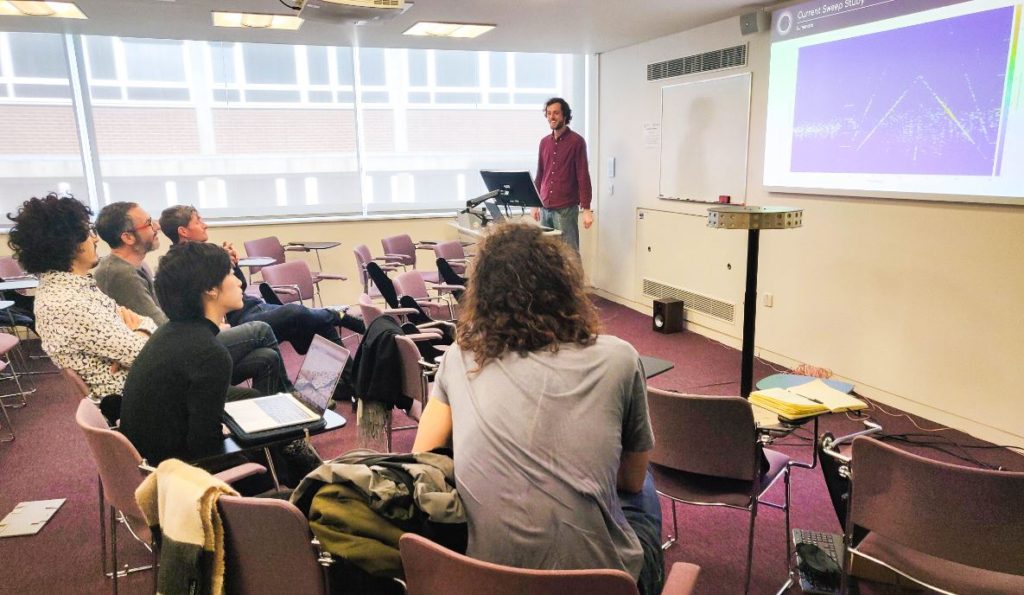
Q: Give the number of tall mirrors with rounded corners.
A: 0